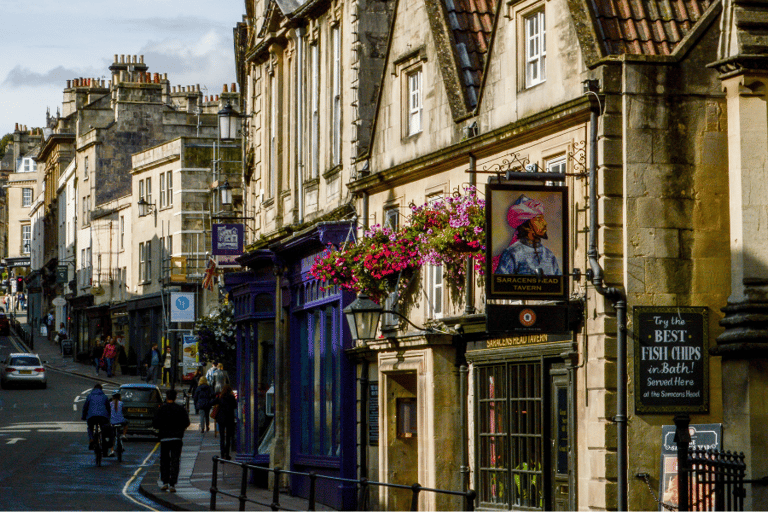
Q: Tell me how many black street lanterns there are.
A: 4